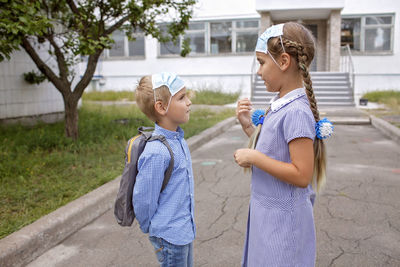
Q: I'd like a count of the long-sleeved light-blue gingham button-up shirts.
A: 1